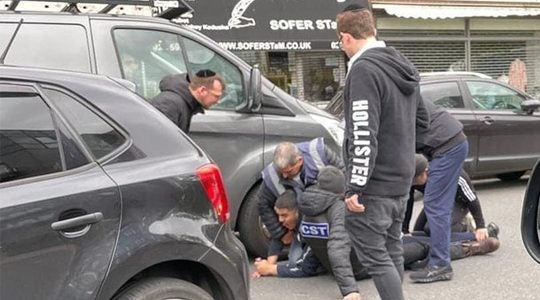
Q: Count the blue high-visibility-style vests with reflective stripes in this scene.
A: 1